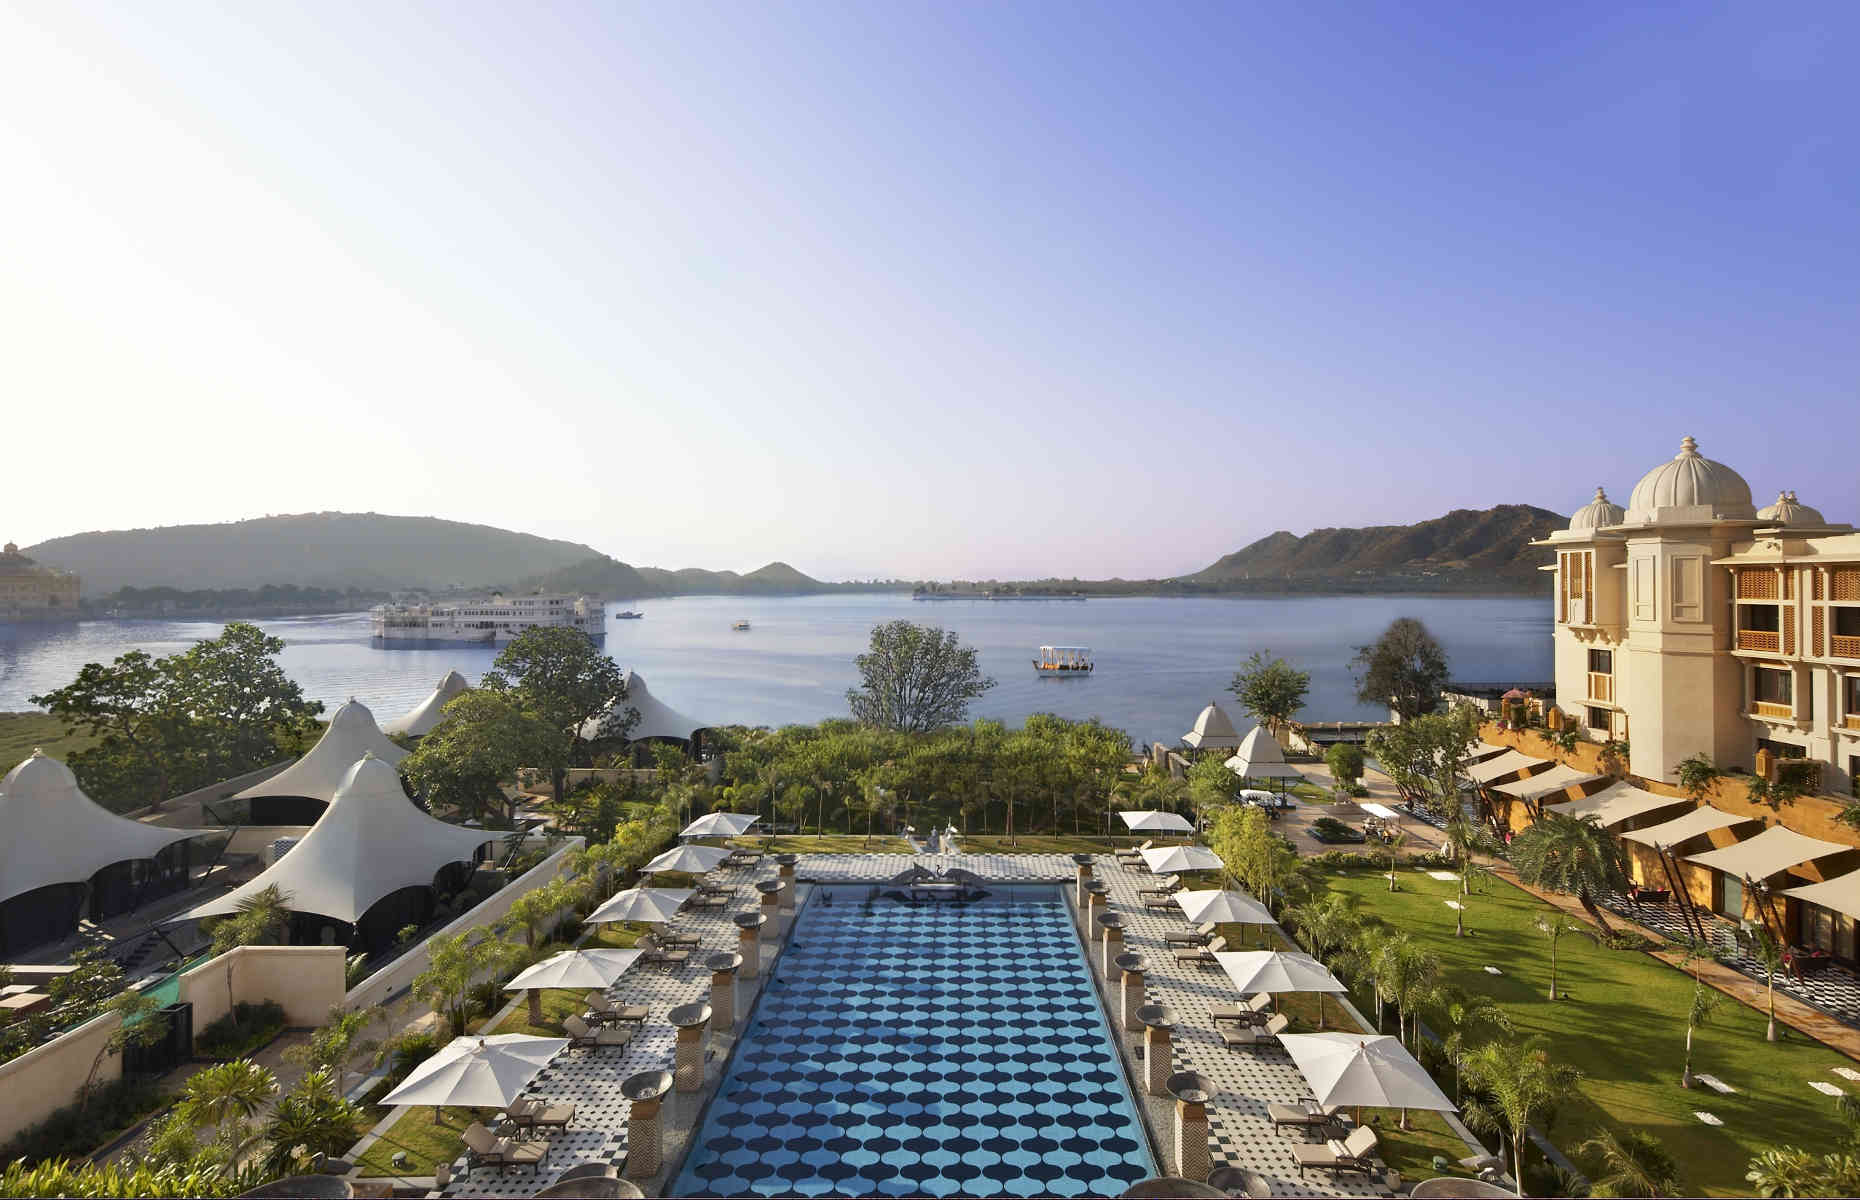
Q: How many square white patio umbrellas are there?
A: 10